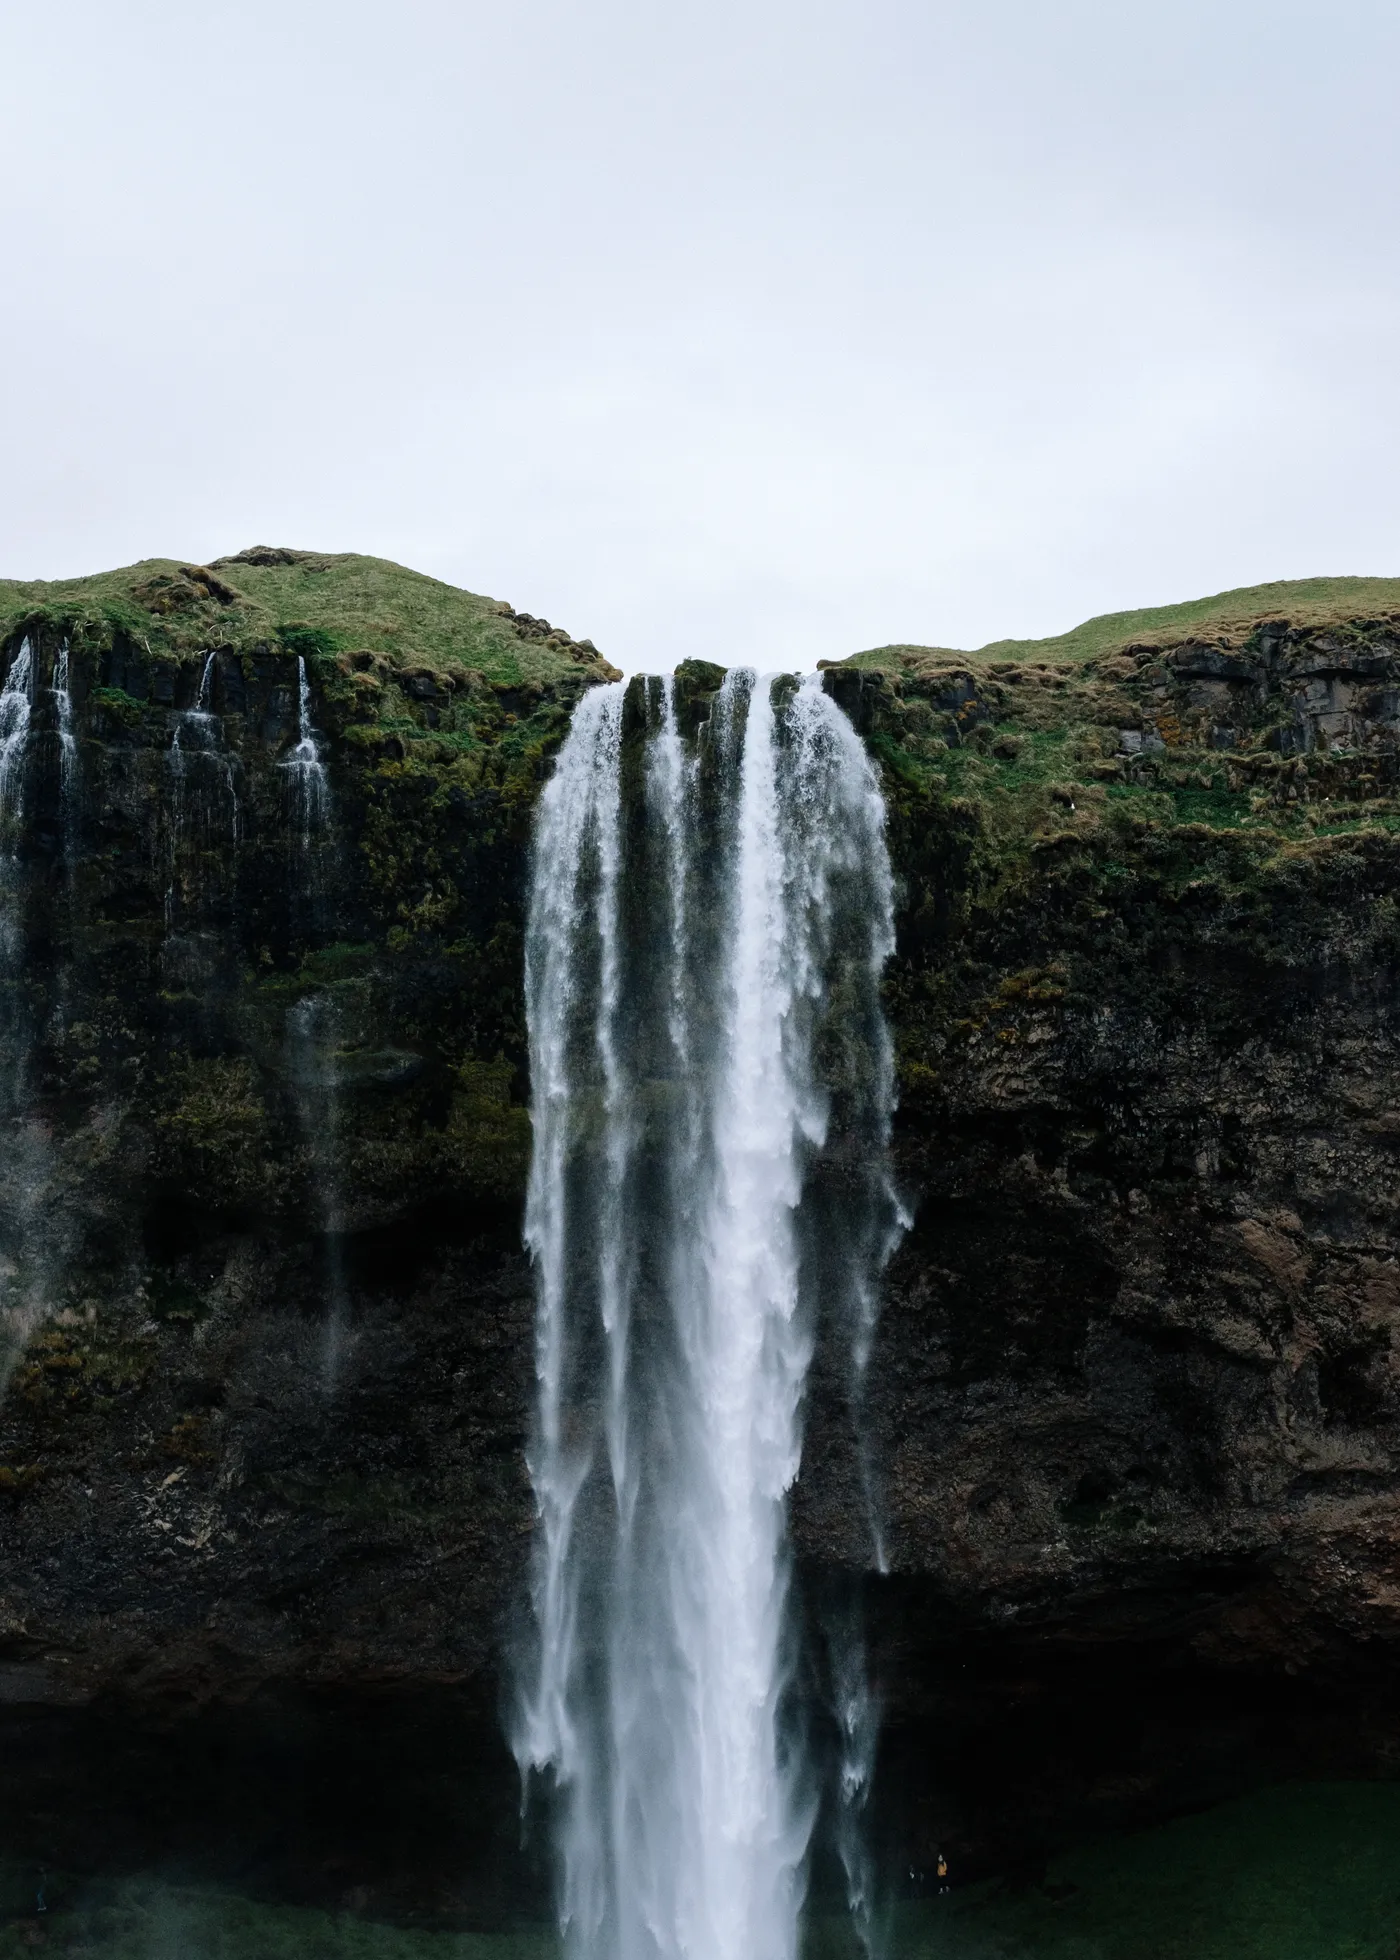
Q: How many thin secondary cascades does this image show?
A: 4